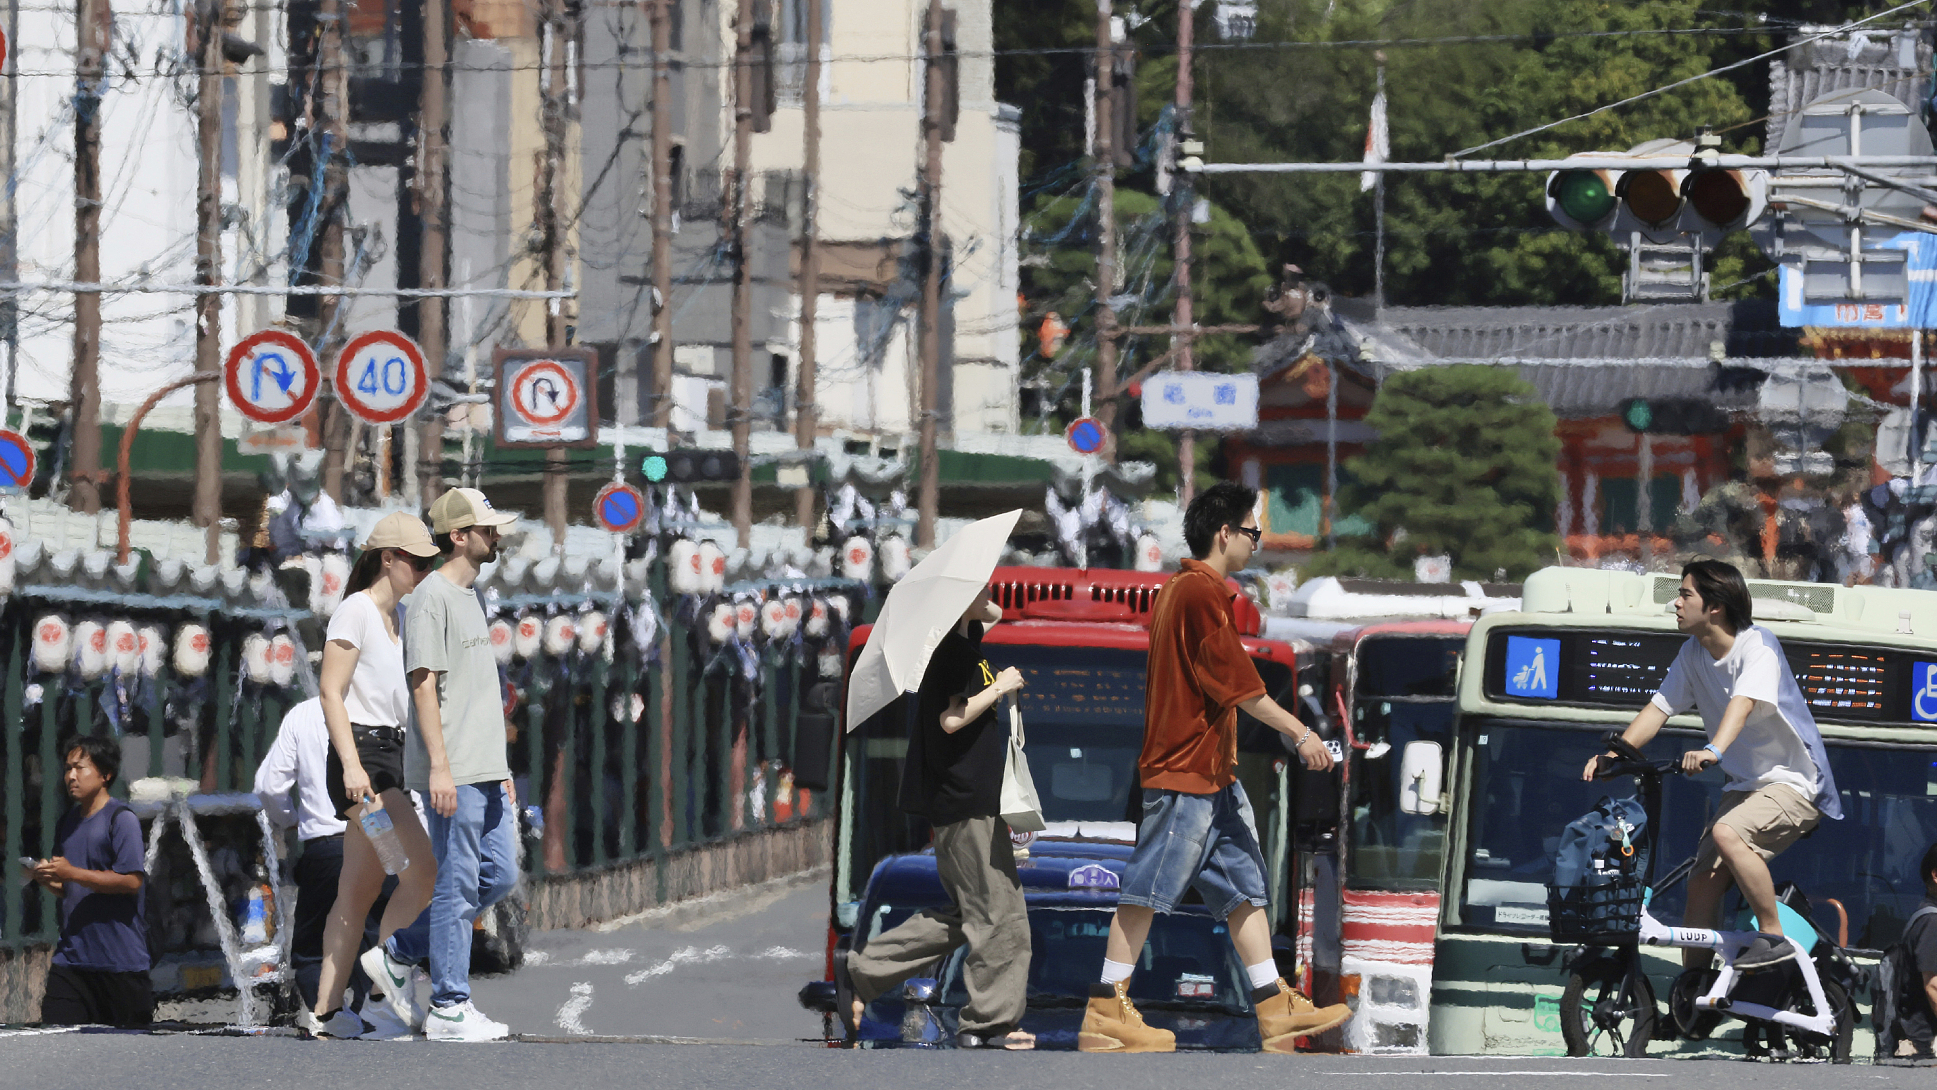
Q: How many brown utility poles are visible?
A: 11